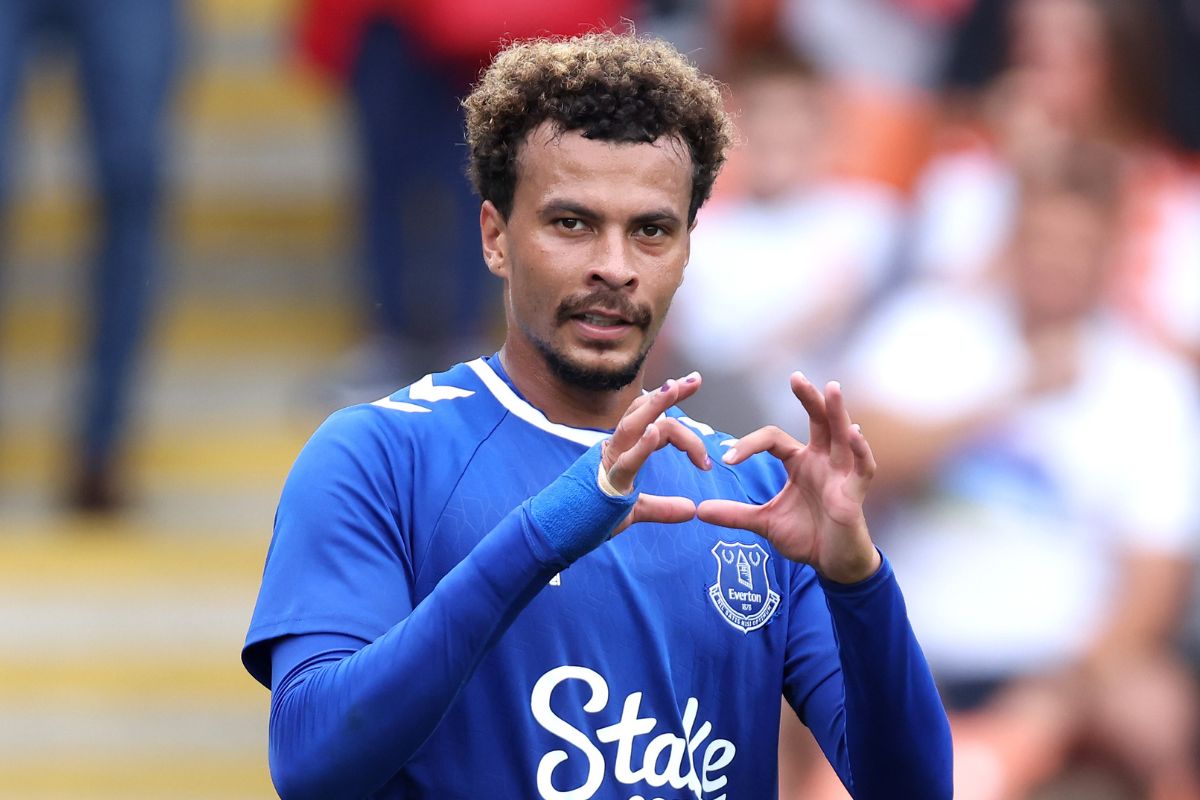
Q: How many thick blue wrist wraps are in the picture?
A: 1